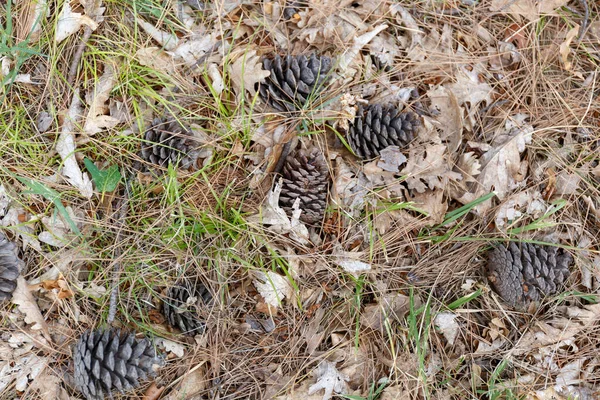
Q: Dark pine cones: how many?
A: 8